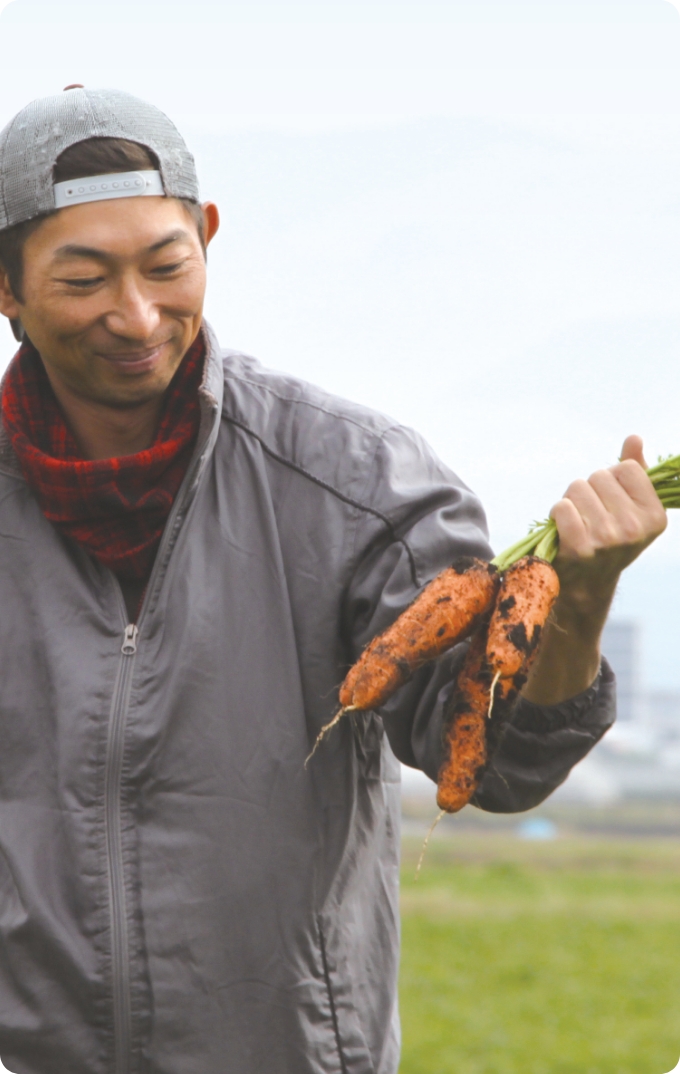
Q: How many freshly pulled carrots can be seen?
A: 3